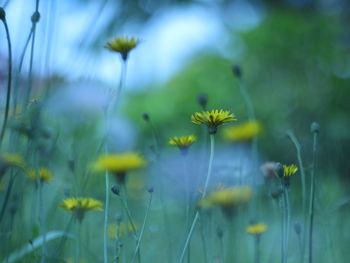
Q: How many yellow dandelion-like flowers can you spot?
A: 11